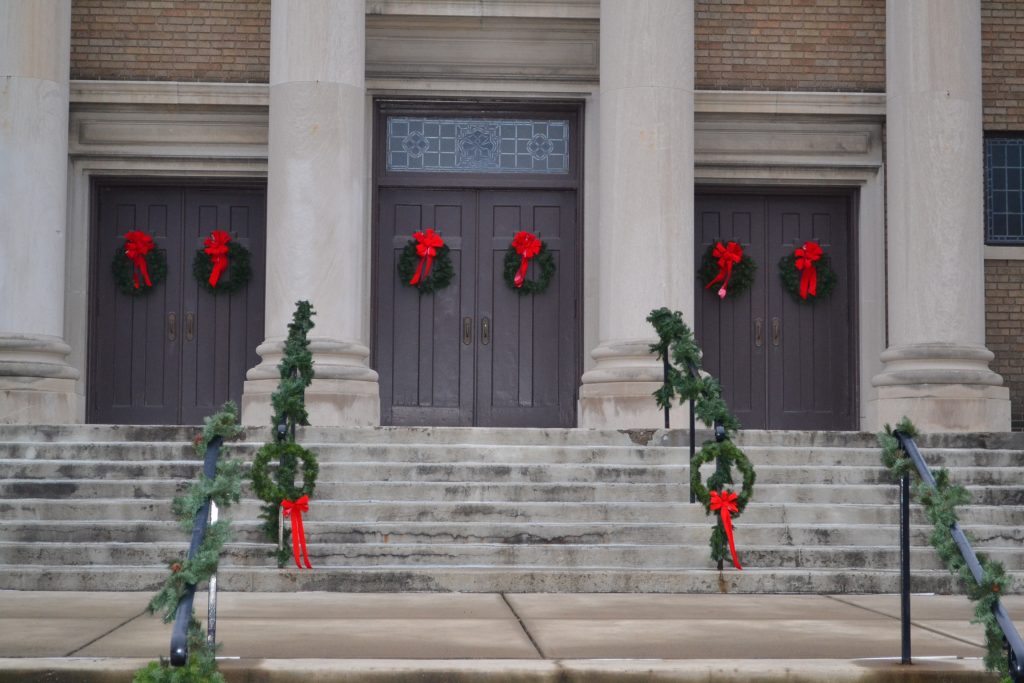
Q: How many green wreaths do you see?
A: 8